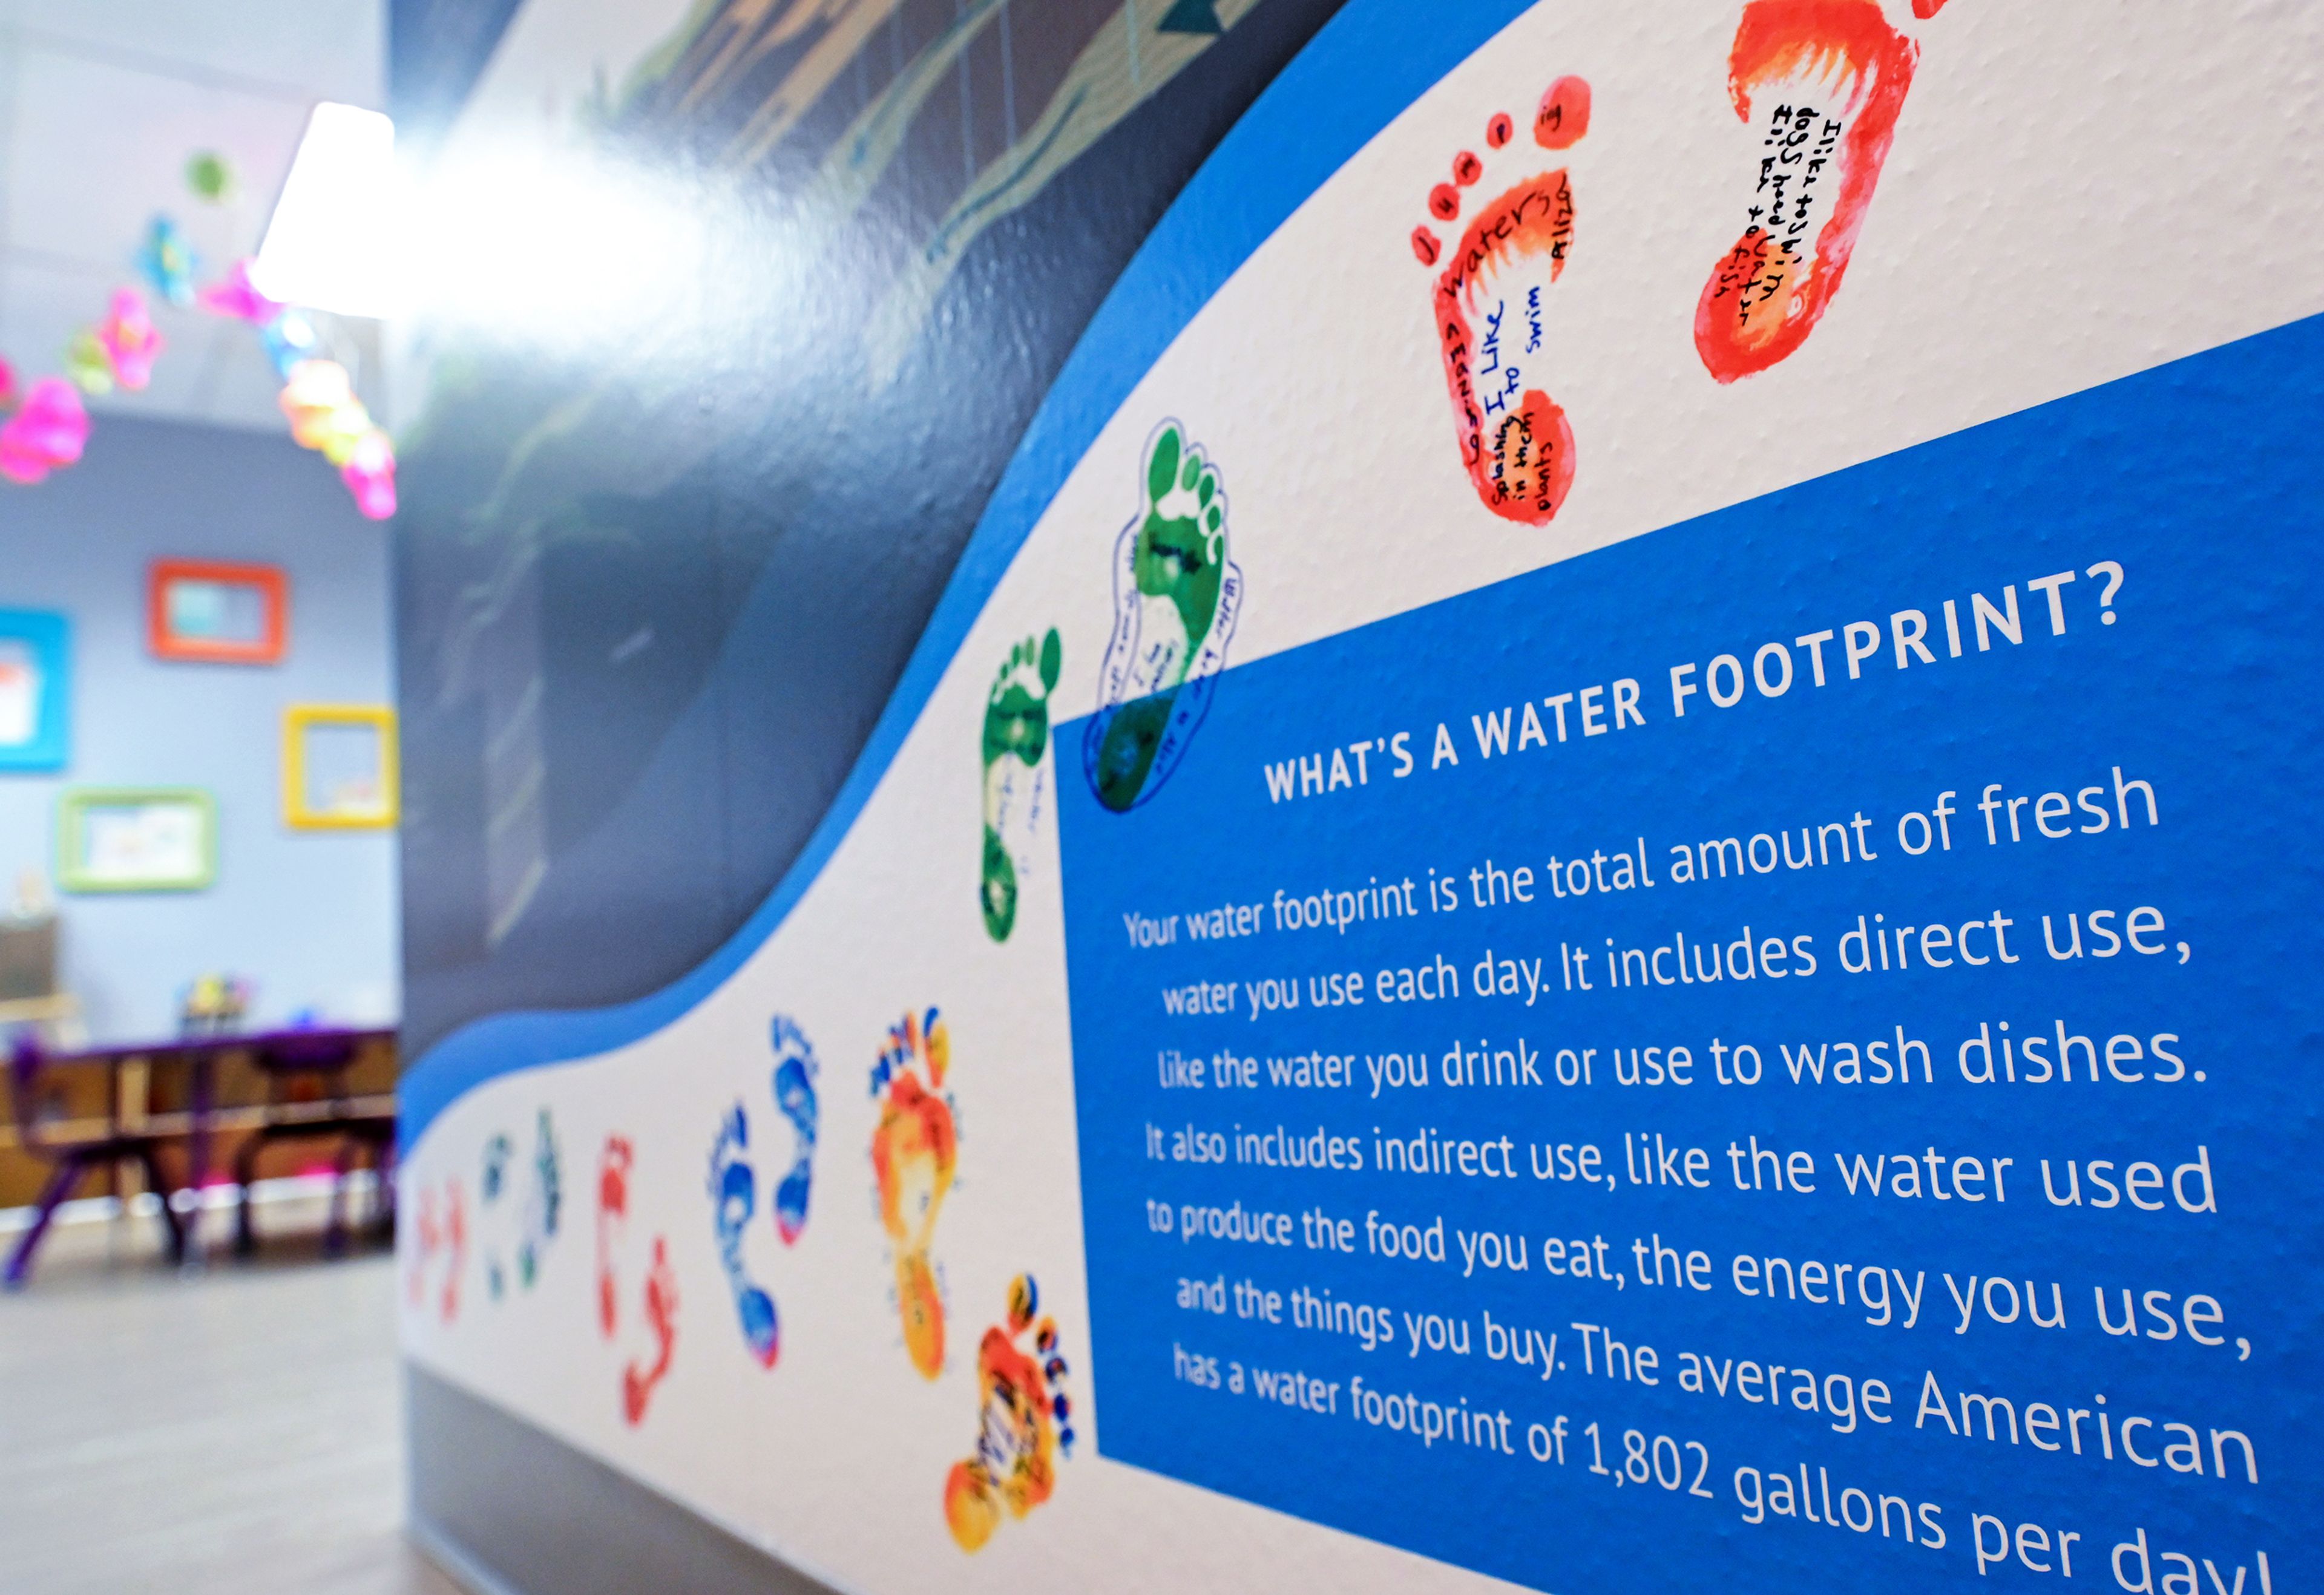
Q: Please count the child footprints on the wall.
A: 14